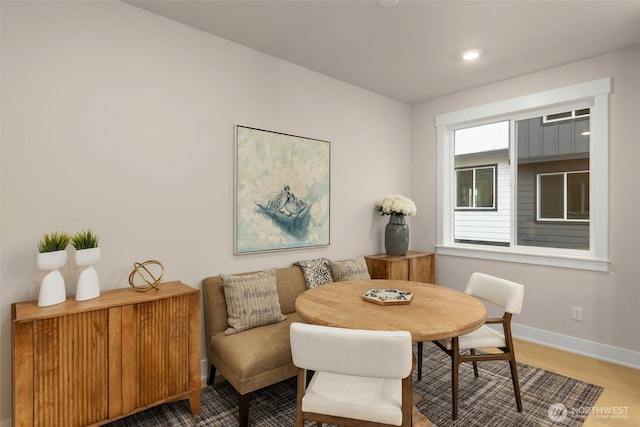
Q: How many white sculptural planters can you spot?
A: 2